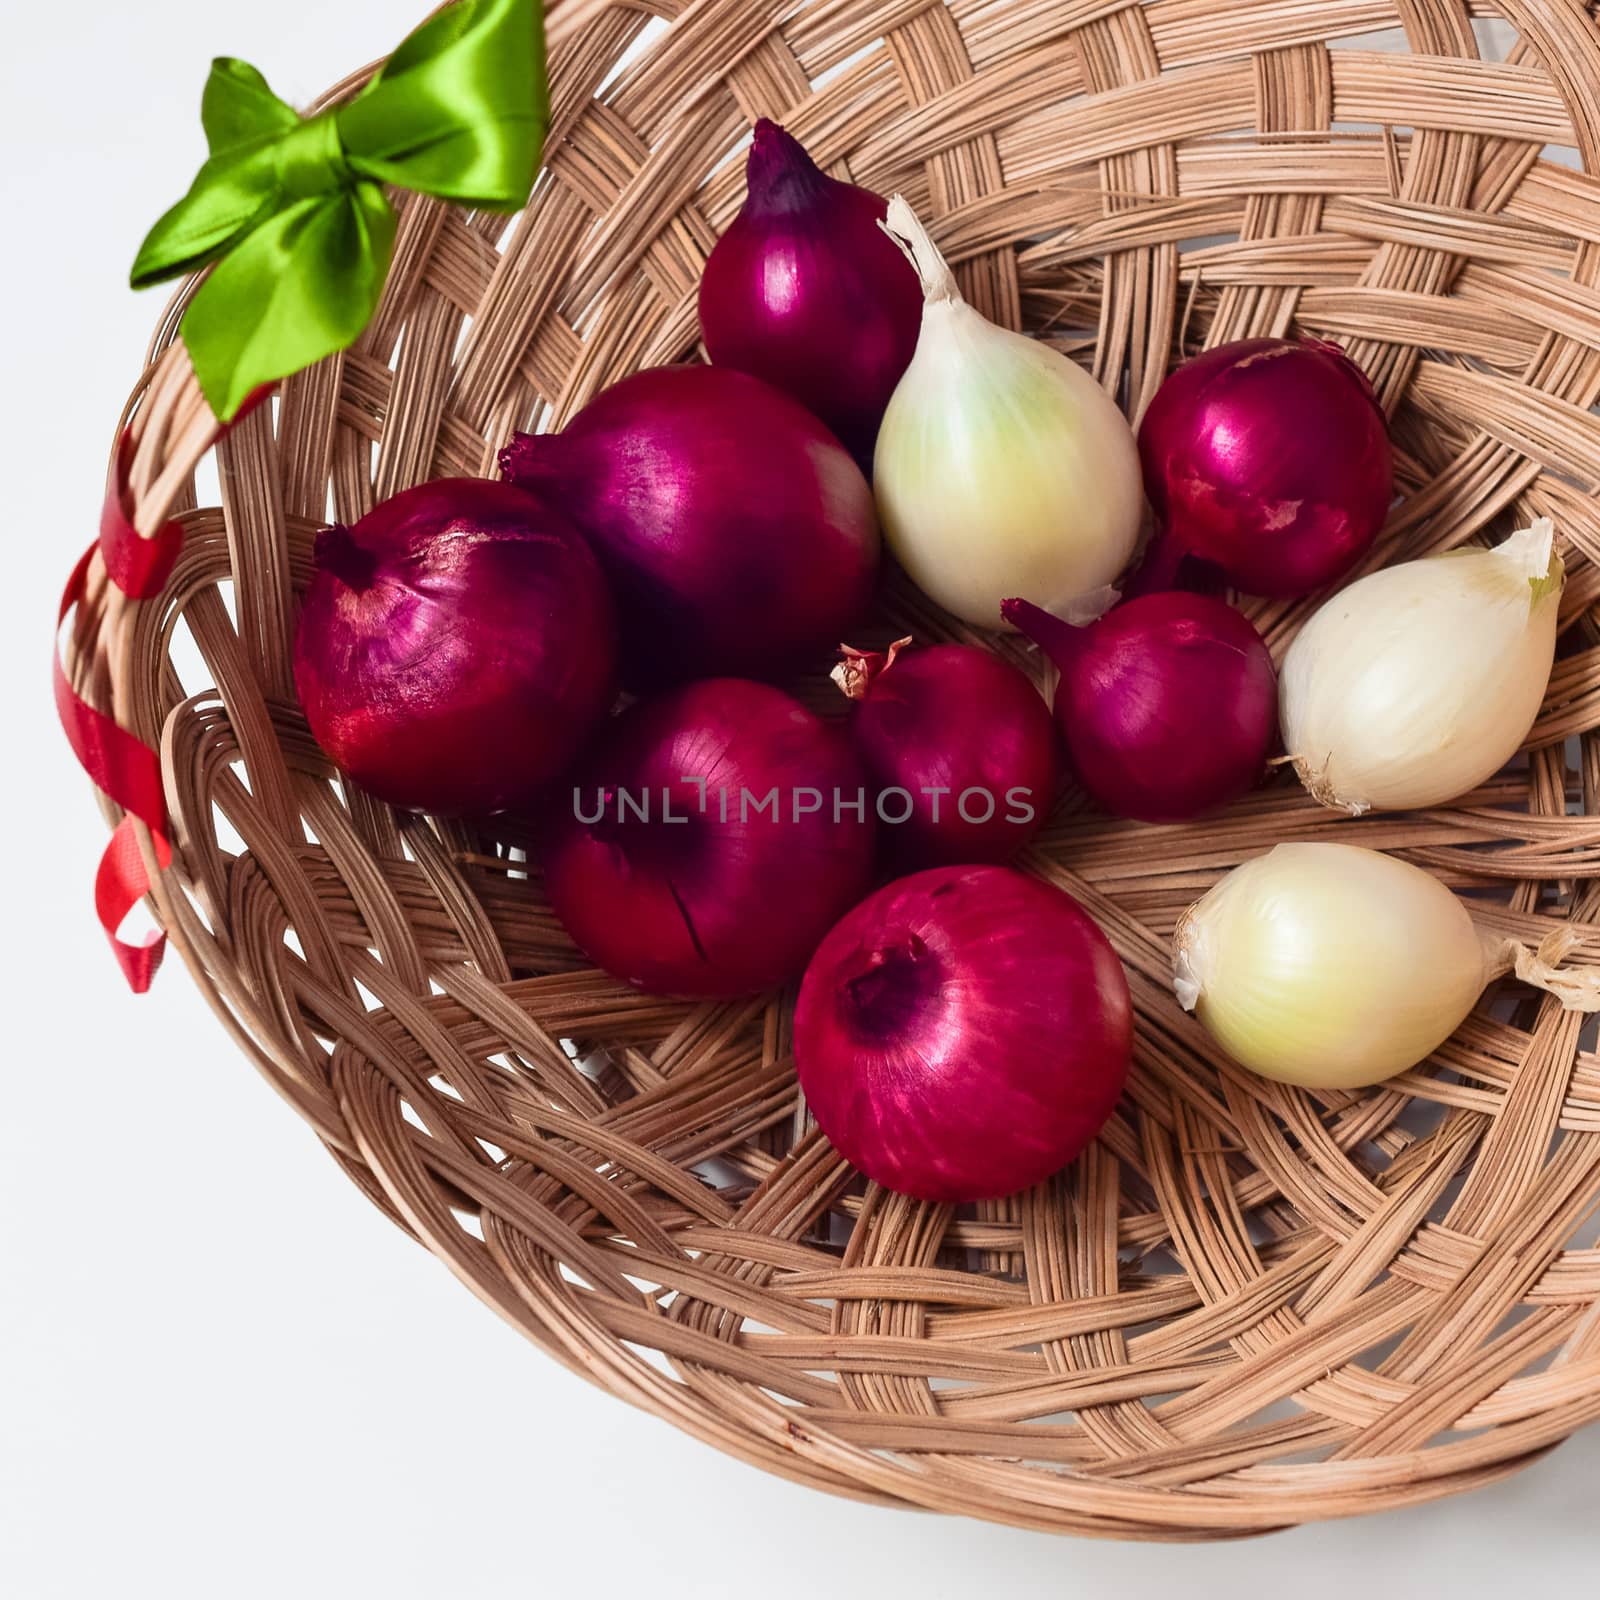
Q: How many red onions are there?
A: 8